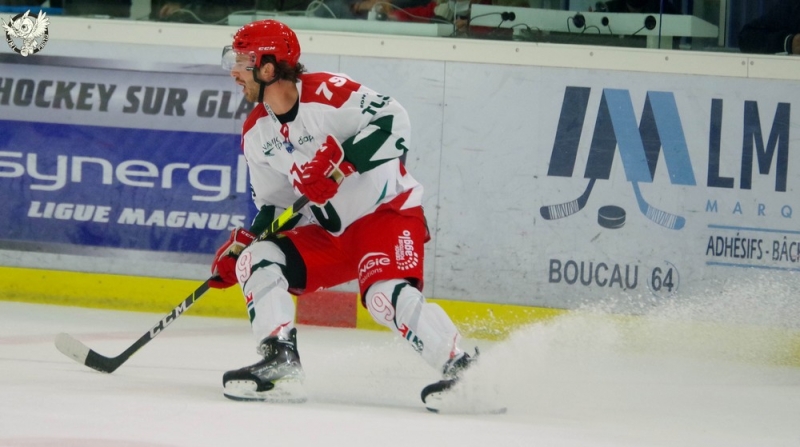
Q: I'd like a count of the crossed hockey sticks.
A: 2